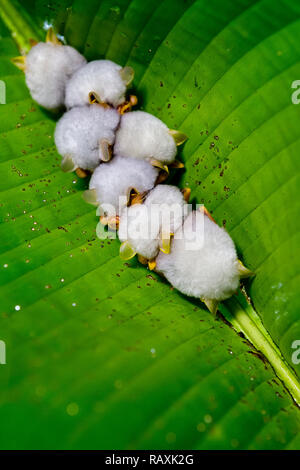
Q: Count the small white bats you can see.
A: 7